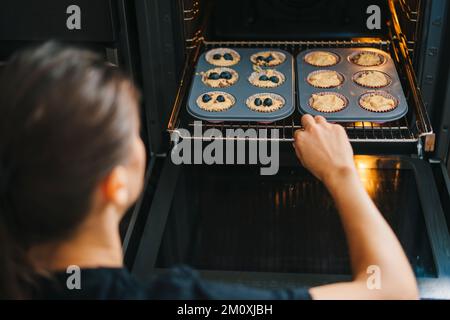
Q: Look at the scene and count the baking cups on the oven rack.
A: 12